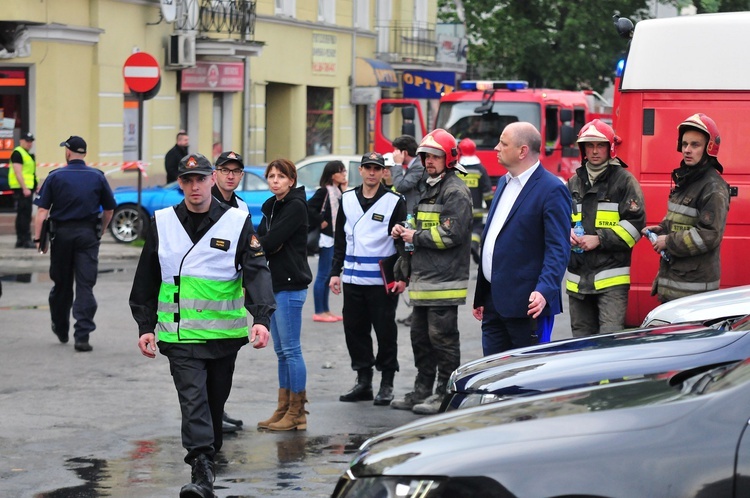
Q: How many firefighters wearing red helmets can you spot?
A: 4